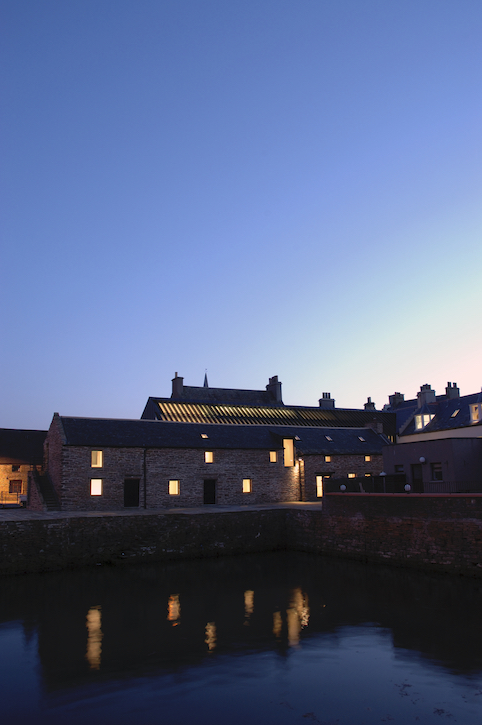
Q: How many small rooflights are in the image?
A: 5